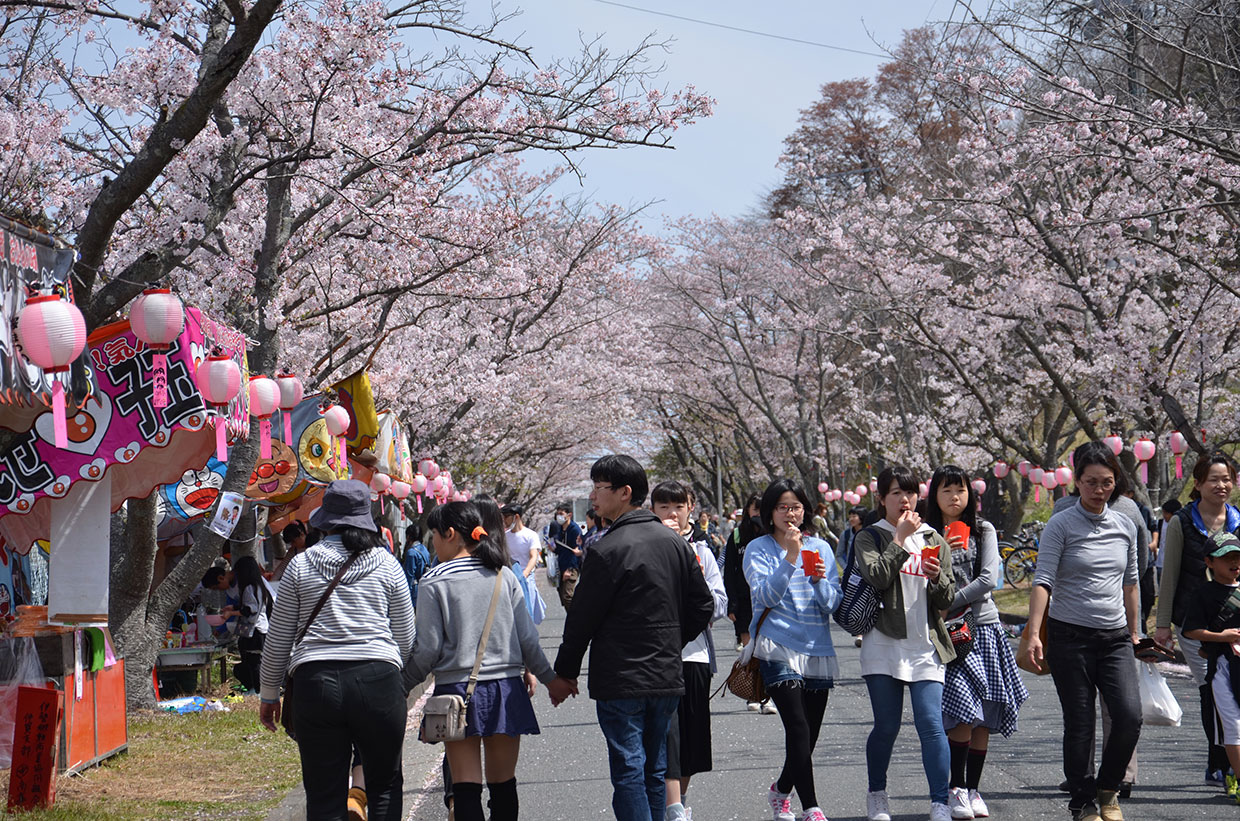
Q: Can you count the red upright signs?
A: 1